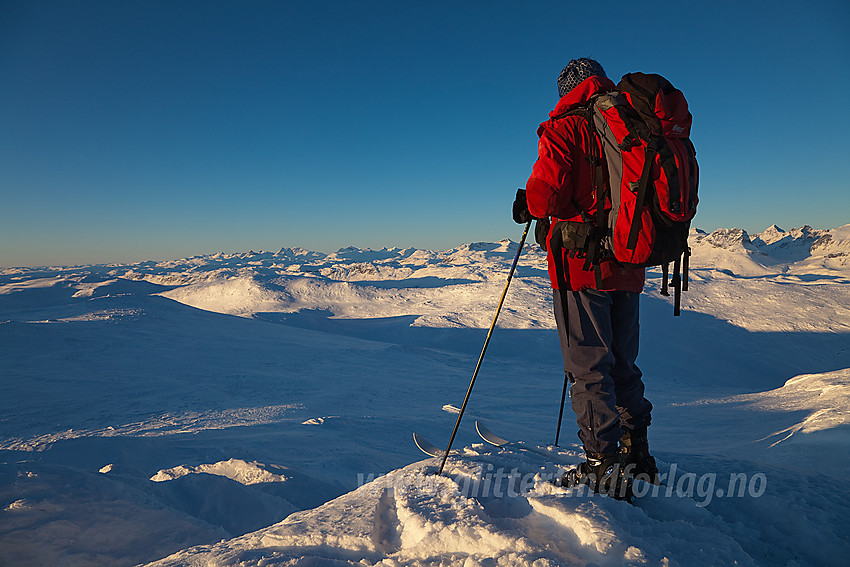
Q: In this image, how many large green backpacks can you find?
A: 0